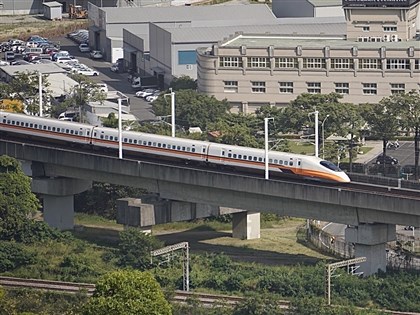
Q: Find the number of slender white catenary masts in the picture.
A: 5